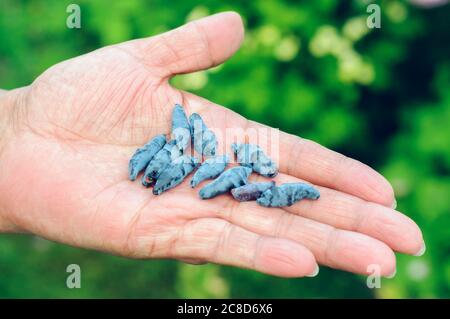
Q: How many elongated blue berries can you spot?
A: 10